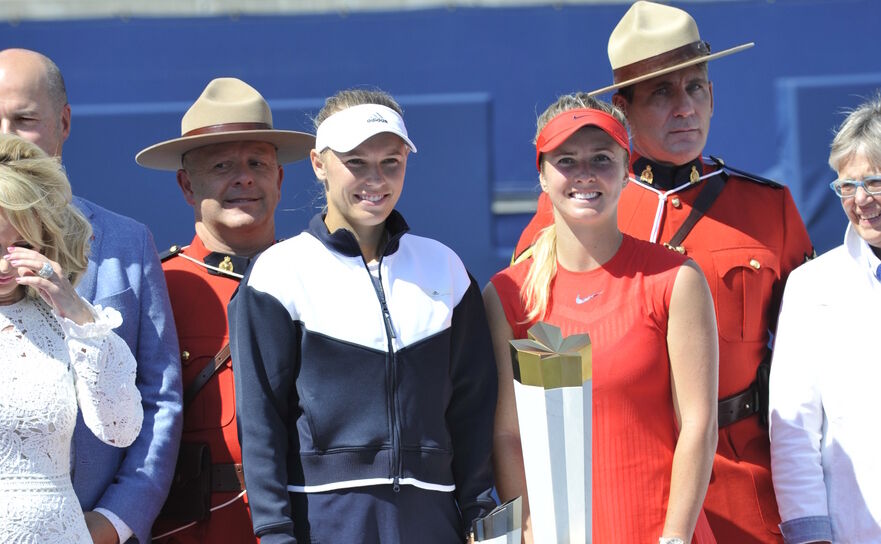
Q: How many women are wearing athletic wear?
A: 2